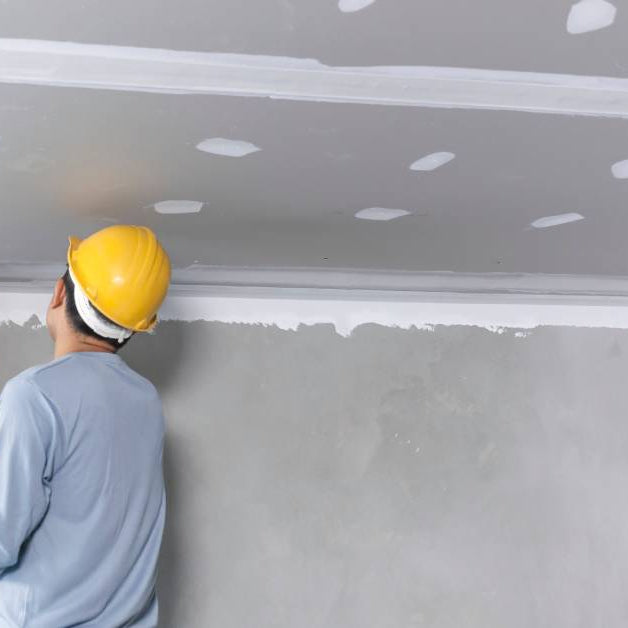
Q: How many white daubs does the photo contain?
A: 8